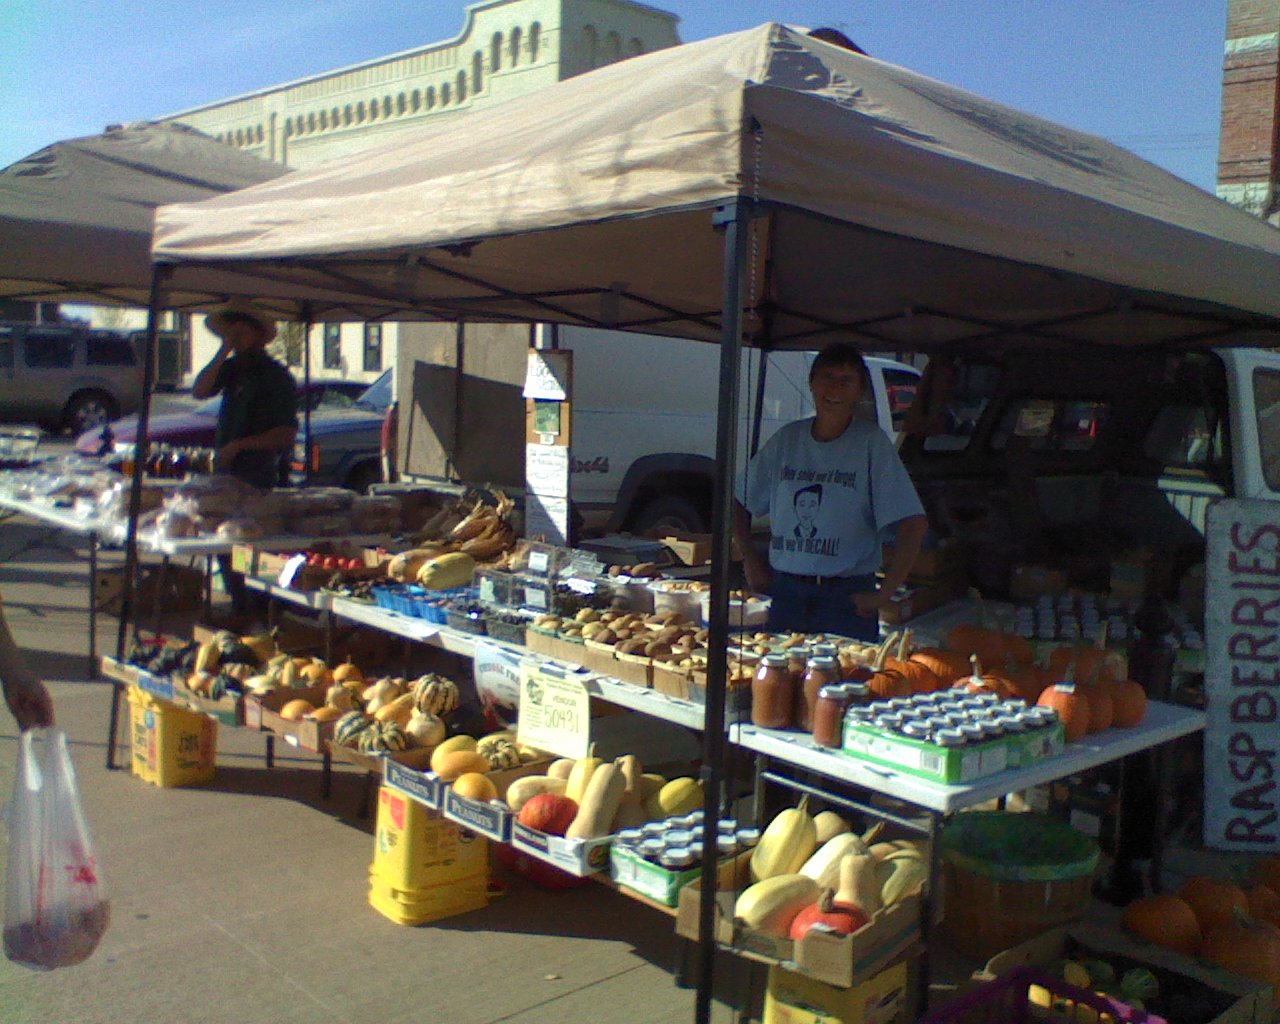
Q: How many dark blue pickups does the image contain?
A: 1